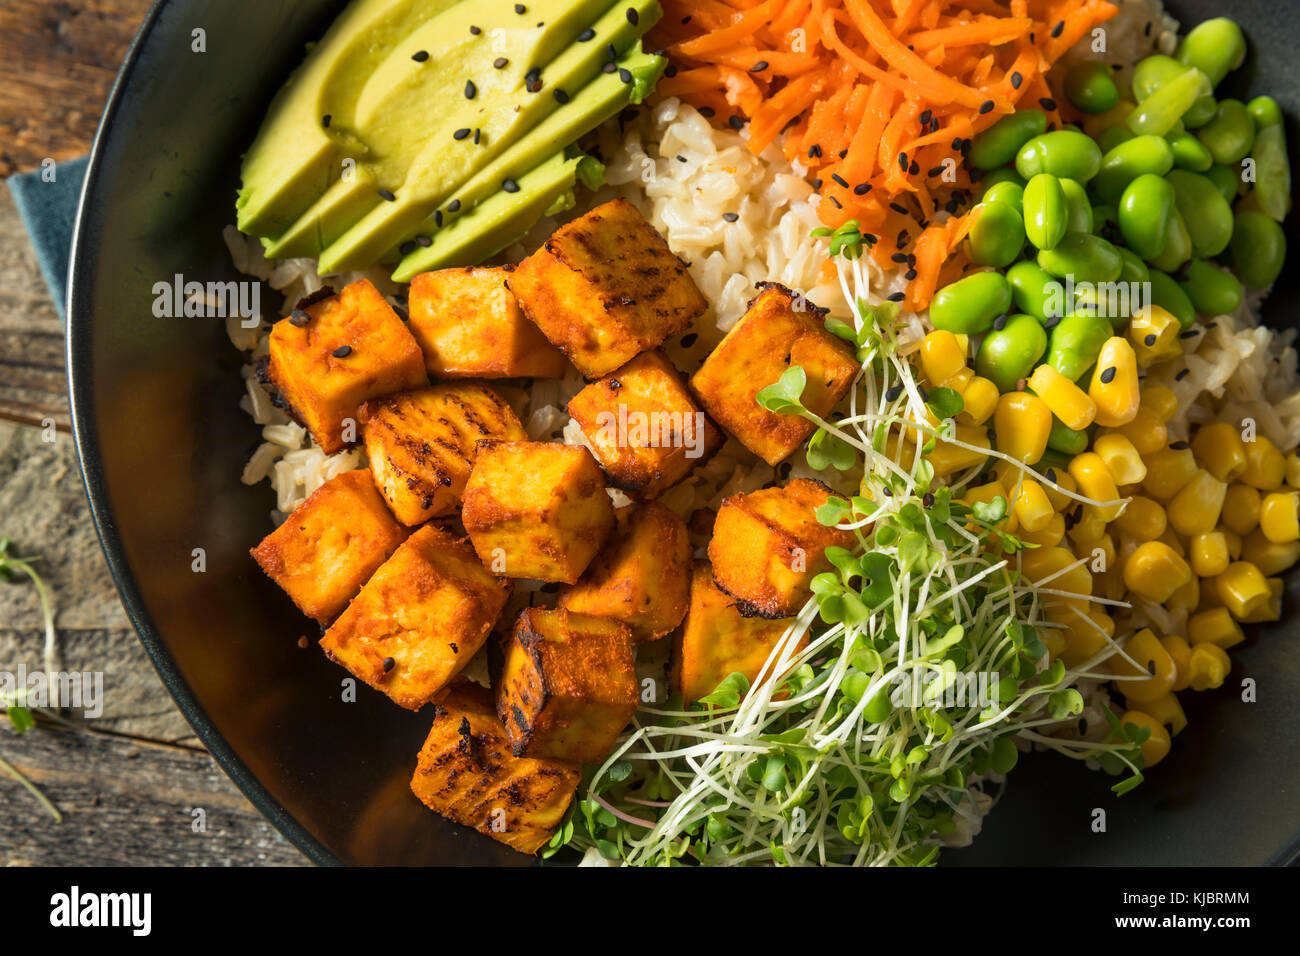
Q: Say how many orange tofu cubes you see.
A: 14